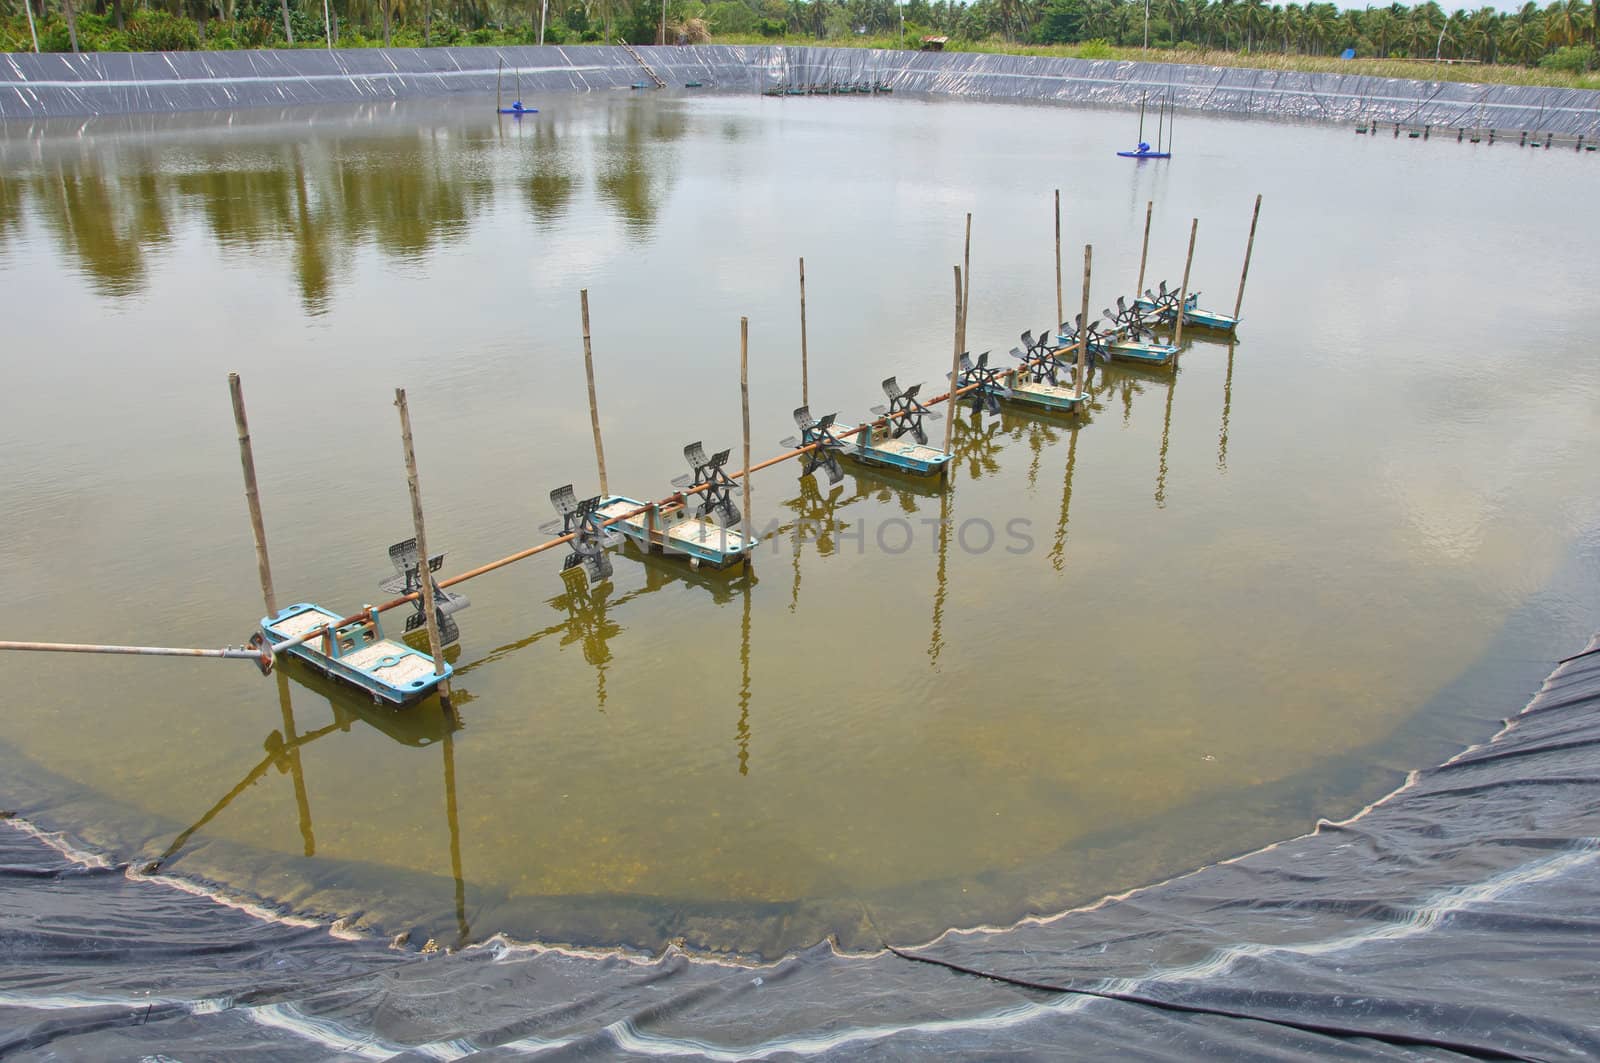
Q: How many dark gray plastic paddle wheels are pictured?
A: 10